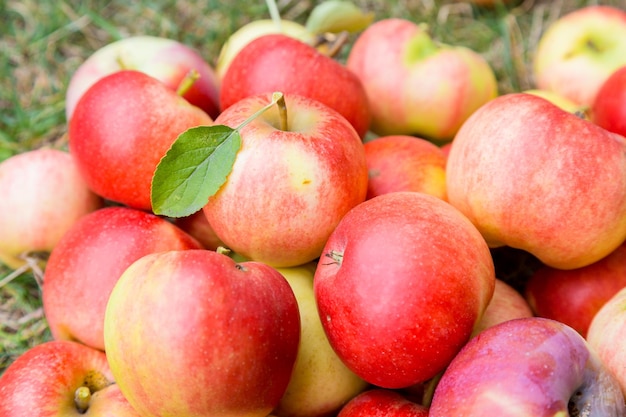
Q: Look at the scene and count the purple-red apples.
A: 1